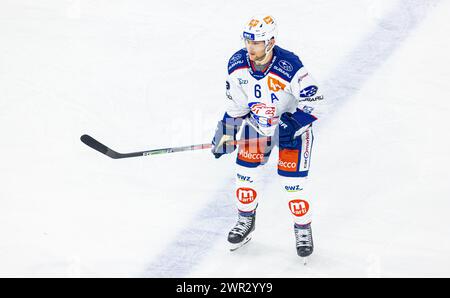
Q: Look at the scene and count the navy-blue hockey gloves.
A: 2